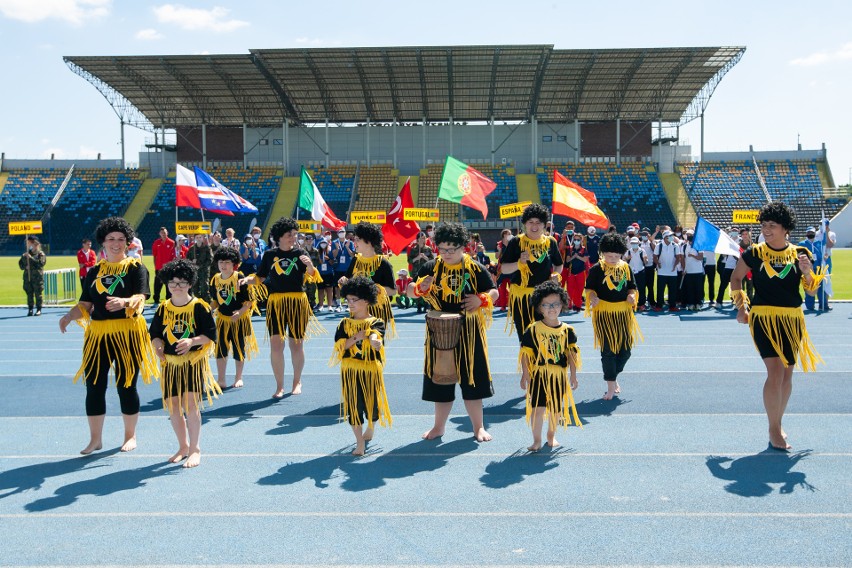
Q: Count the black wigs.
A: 11